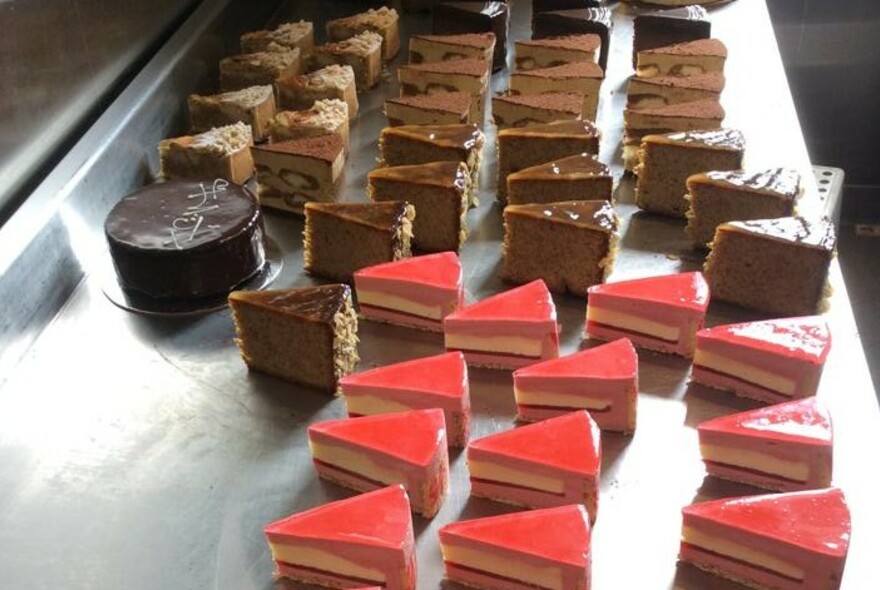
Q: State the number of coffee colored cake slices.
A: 10